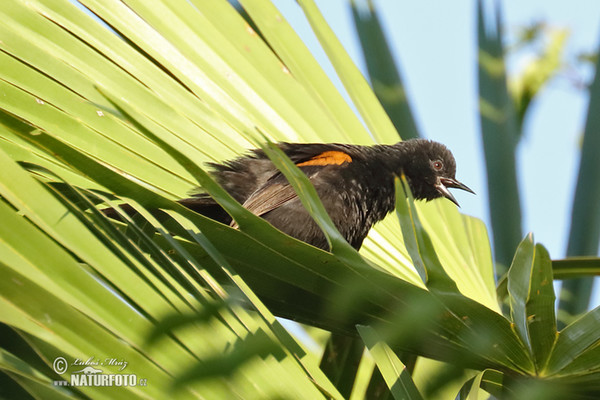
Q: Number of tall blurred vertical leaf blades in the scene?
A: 3